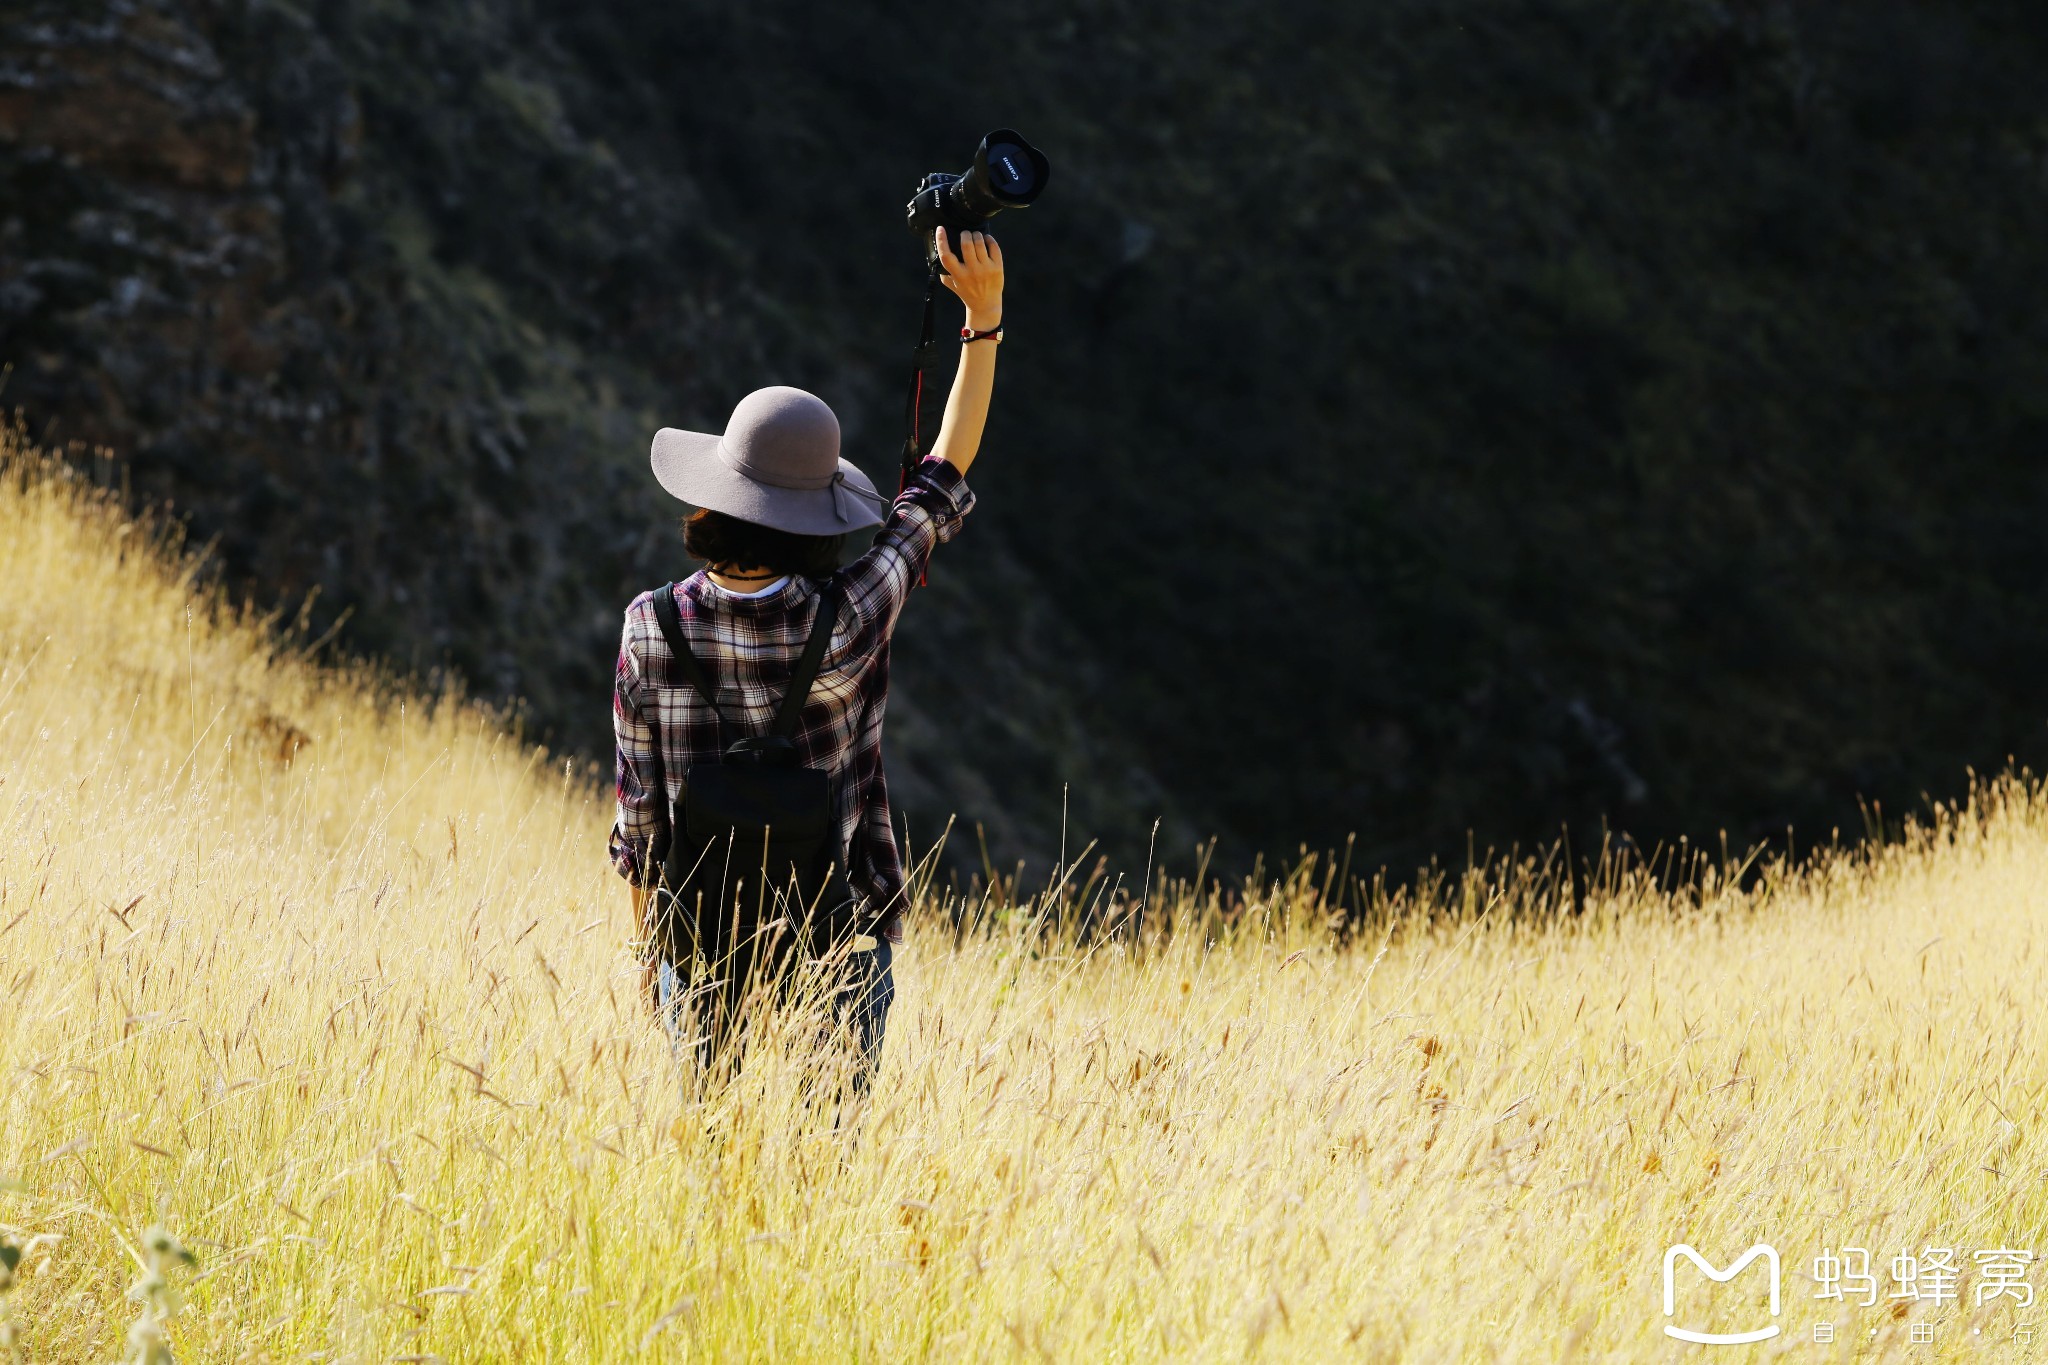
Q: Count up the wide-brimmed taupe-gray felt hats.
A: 1